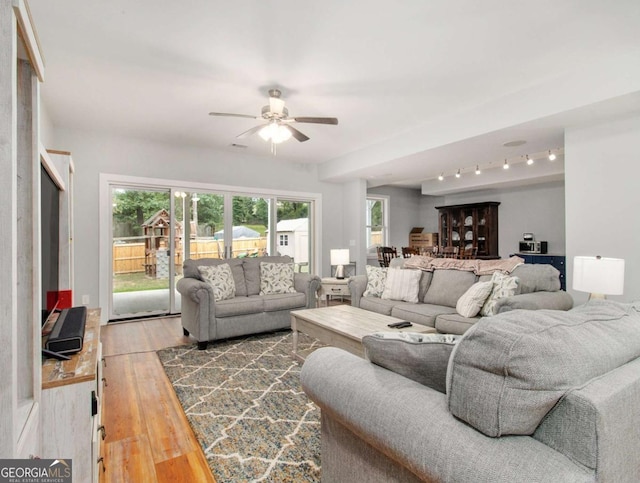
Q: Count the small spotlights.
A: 6